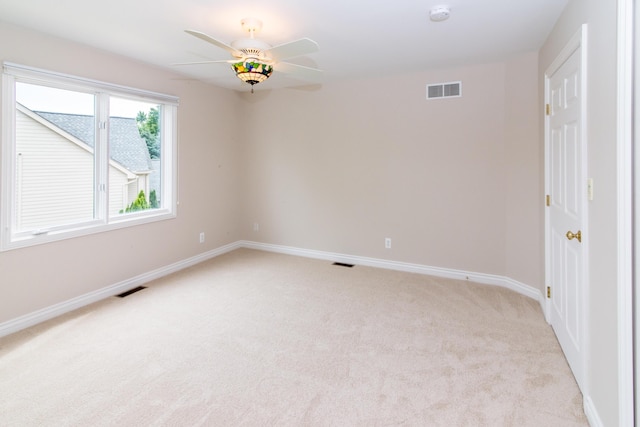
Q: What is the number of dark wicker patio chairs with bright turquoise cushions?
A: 0